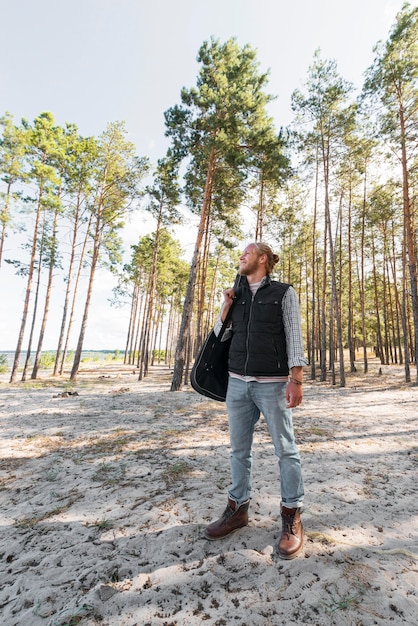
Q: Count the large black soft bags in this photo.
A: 1